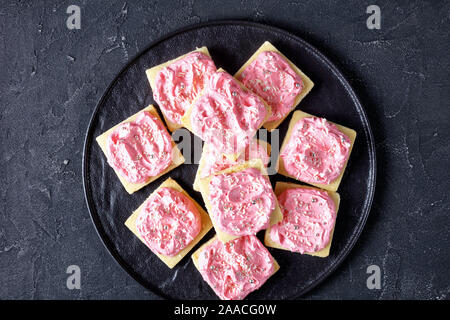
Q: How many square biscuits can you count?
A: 10